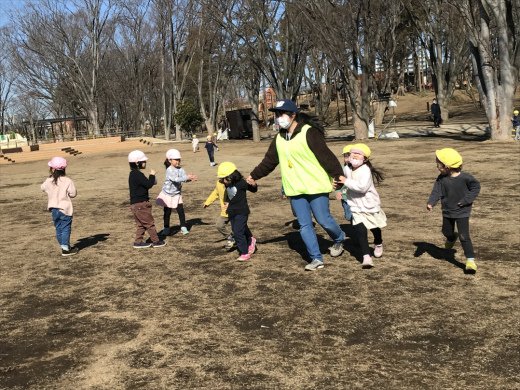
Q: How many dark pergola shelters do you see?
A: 1